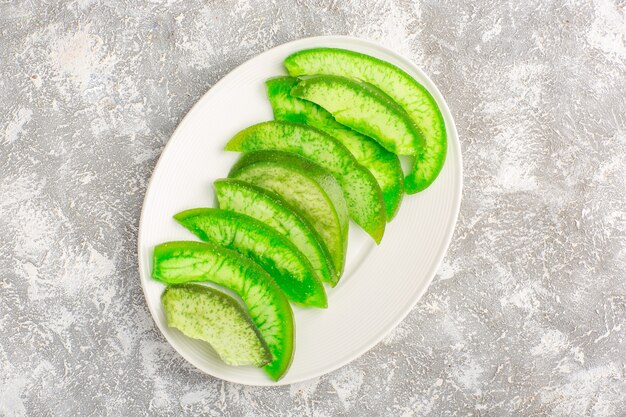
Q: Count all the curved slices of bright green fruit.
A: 9